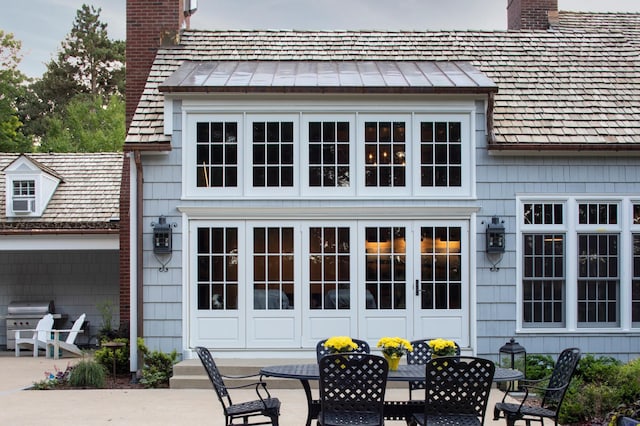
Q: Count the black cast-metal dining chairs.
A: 6